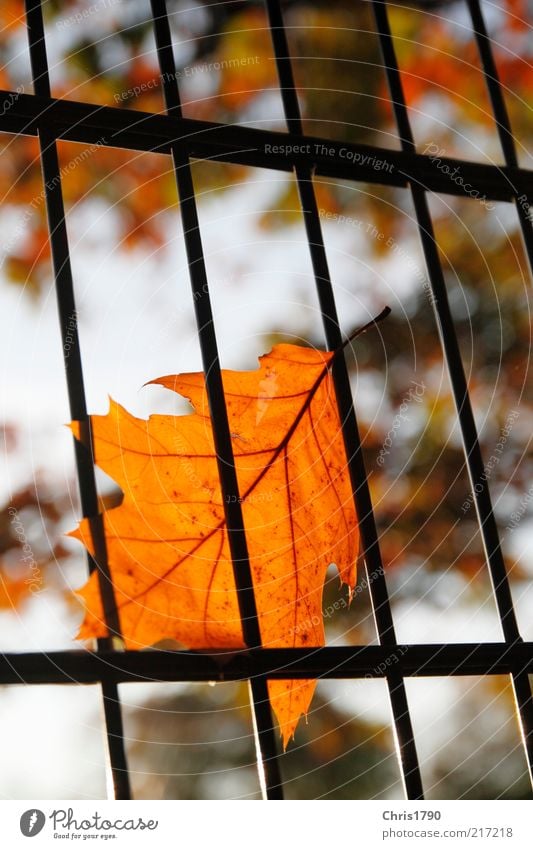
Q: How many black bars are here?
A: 7